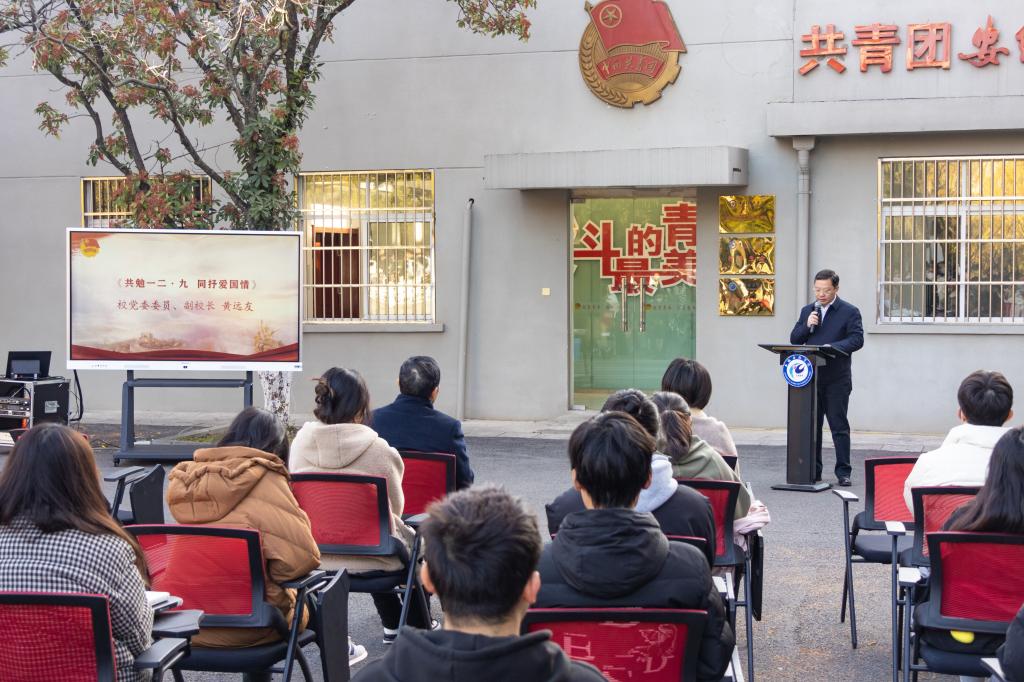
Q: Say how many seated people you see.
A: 11